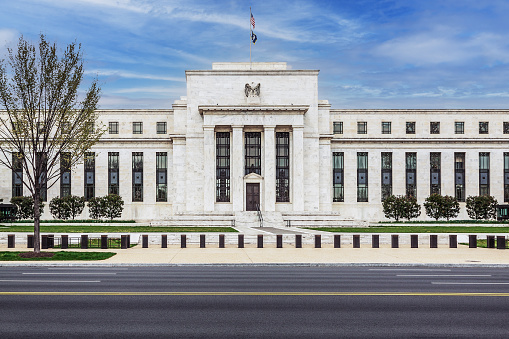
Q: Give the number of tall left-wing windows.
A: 7